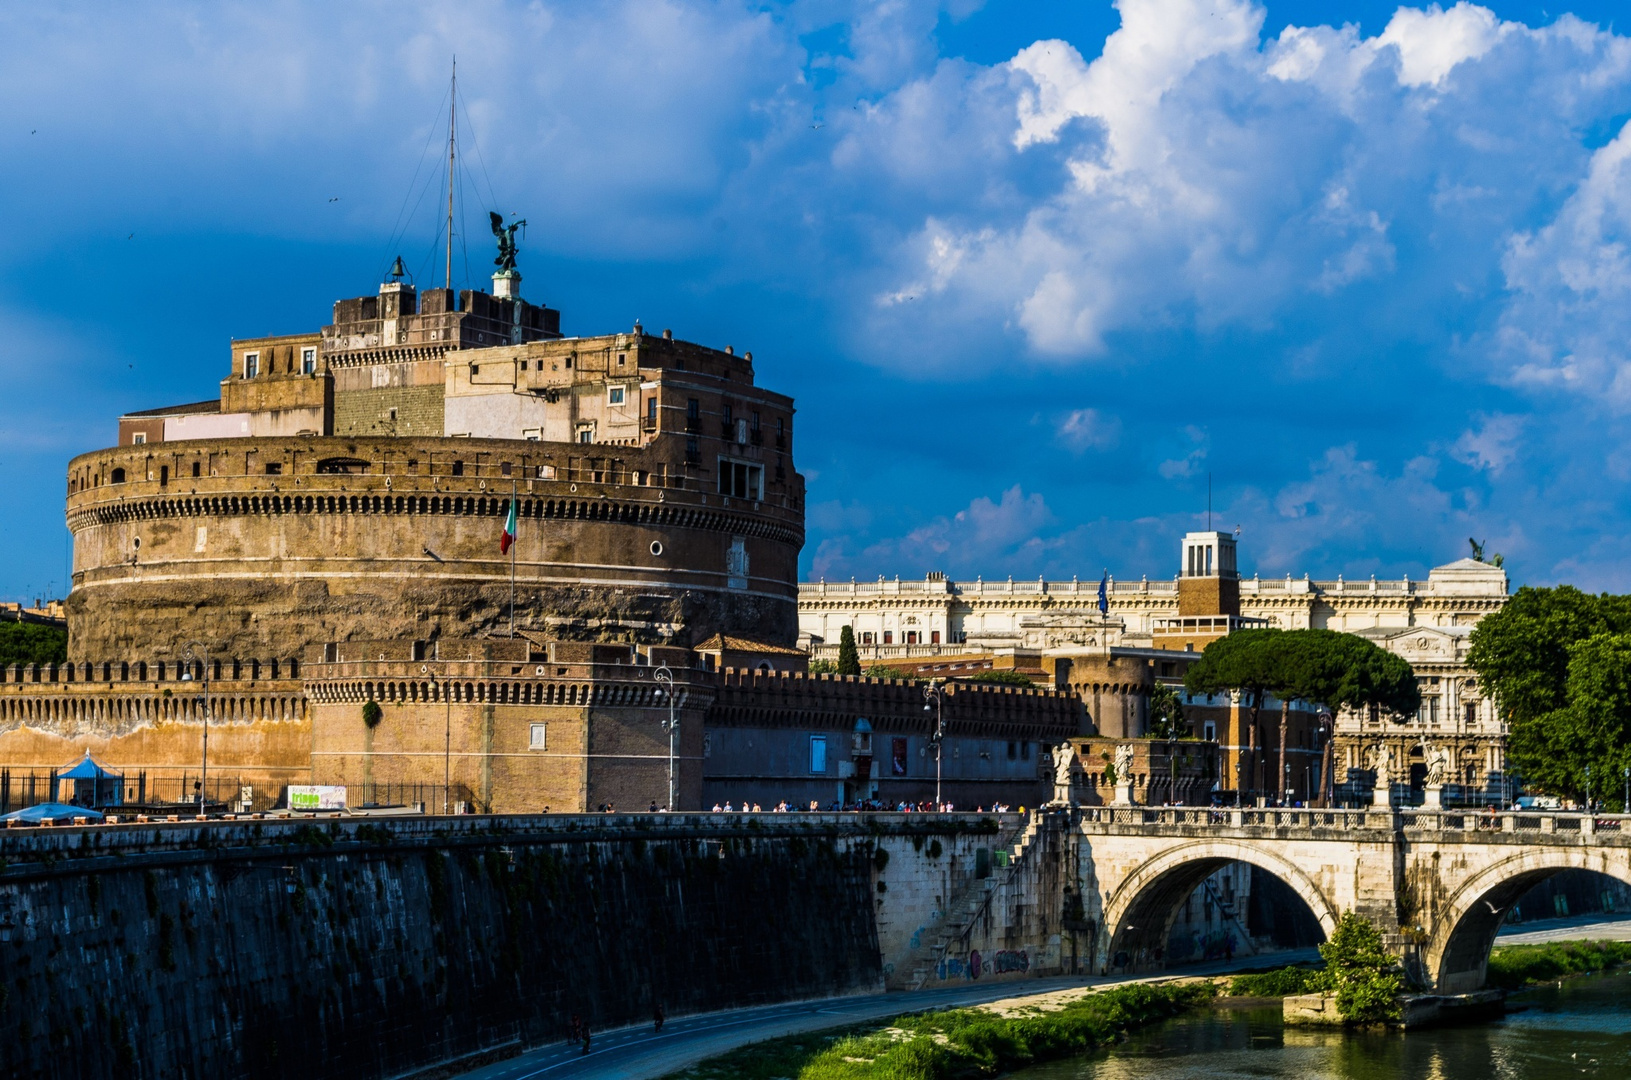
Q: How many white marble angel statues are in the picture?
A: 4